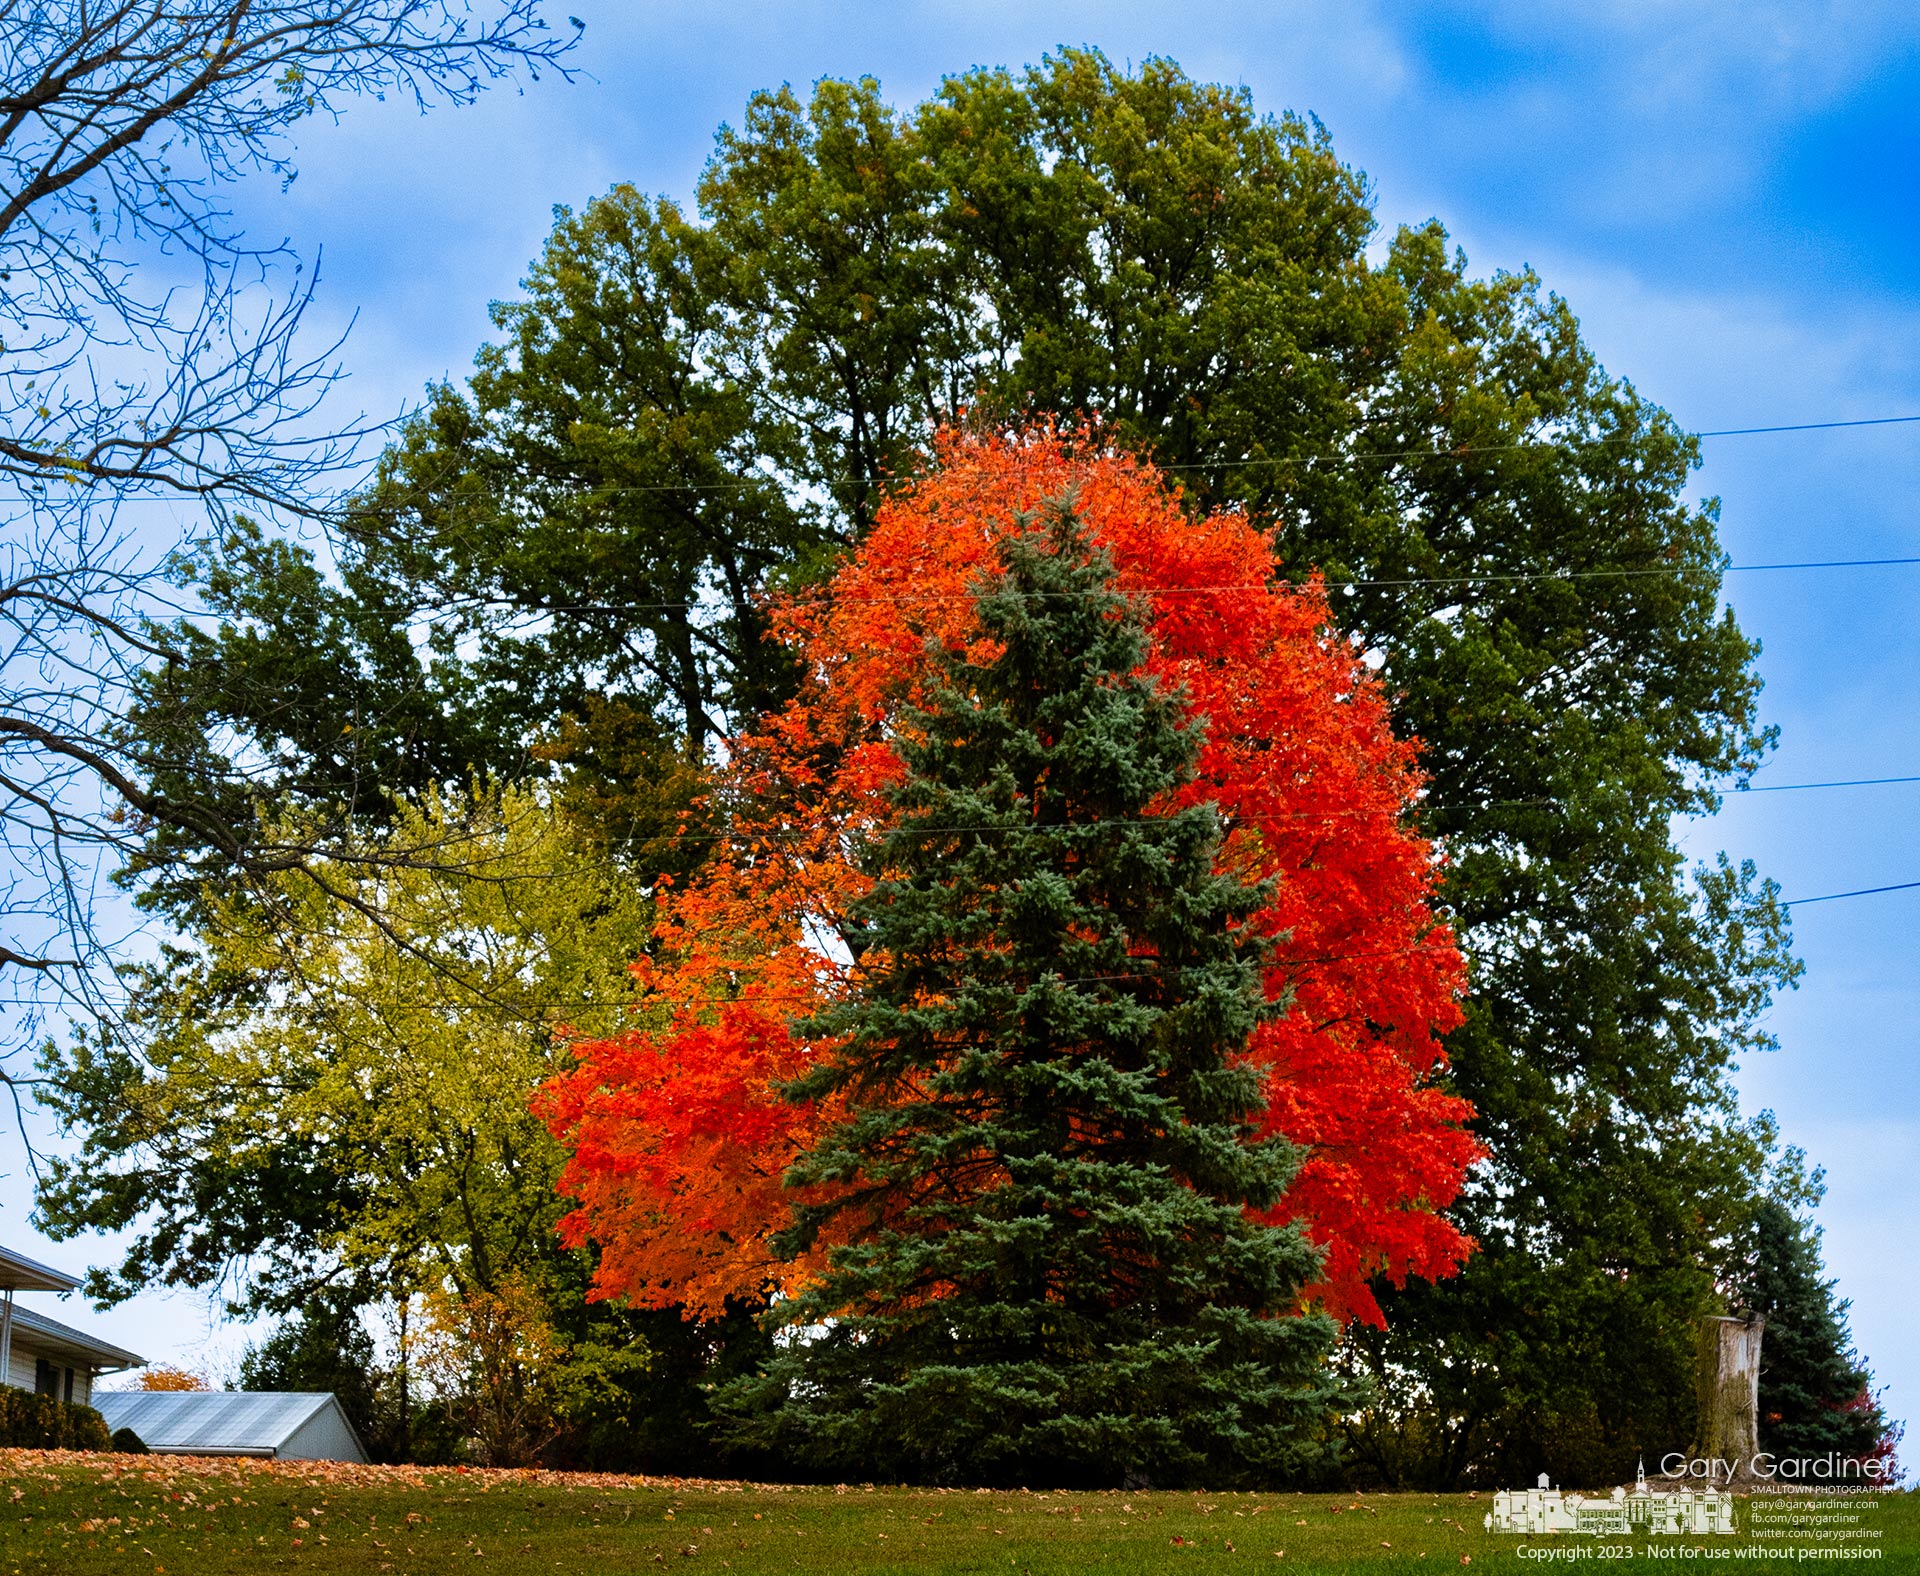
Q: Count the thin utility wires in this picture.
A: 4